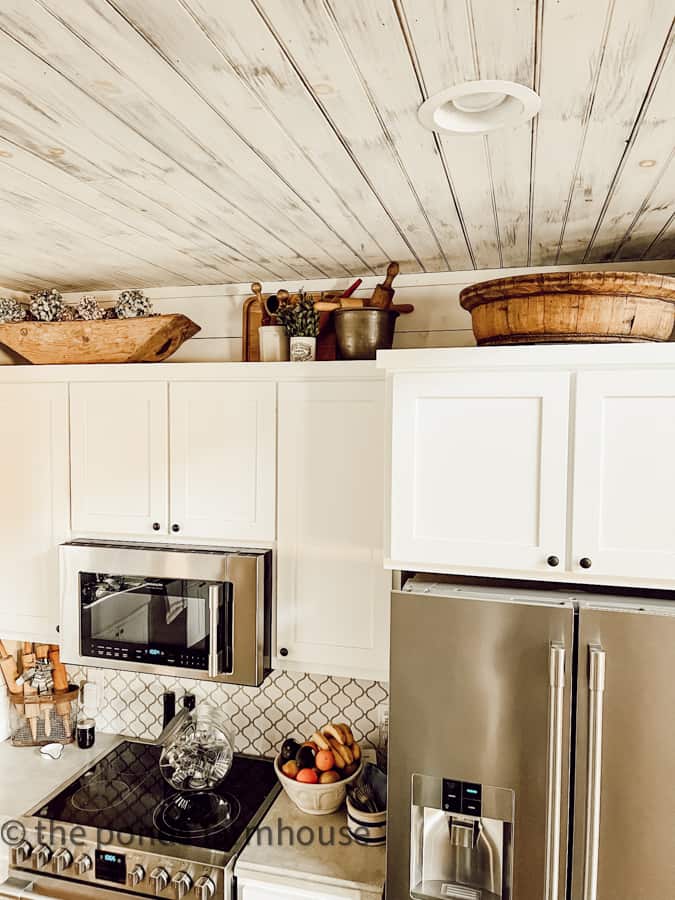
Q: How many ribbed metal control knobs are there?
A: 8